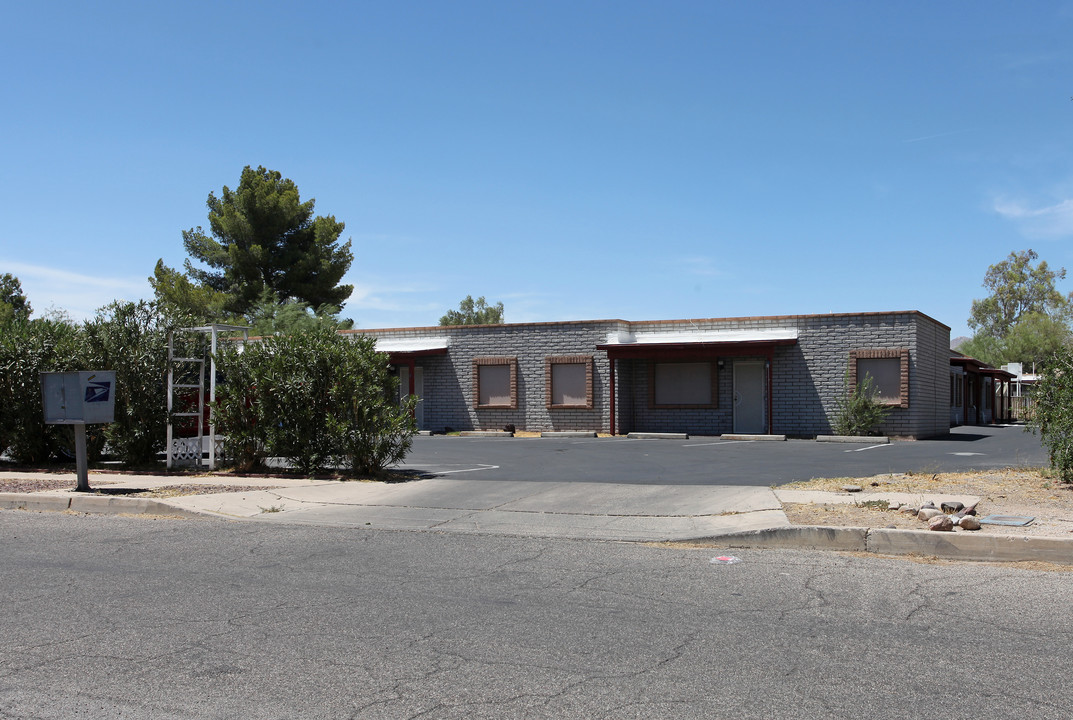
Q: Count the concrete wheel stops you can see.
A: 6